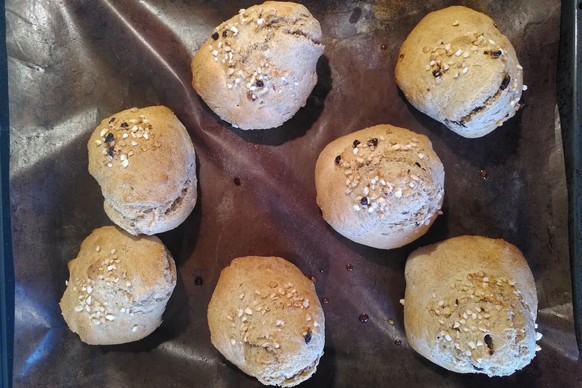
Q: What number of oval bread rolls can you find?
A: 7